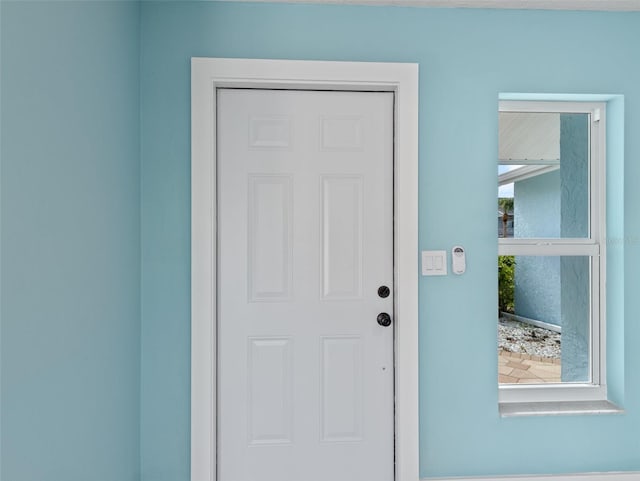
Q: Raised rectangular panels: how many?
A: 6